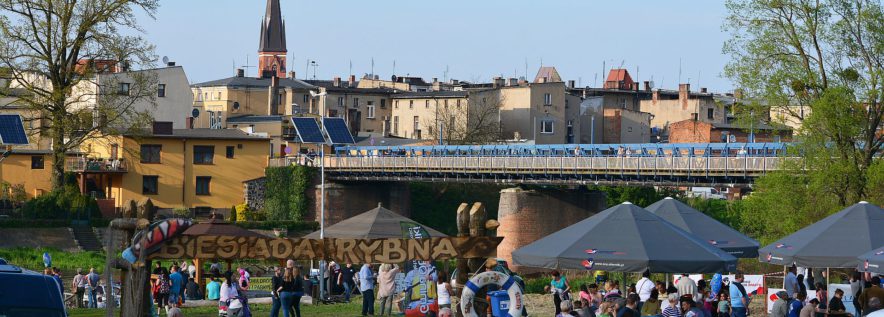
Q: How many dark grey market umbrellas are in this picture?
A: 4